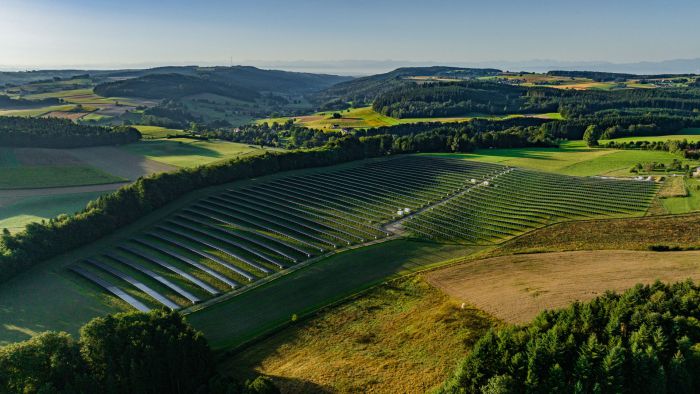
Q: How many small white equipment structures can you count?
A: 4